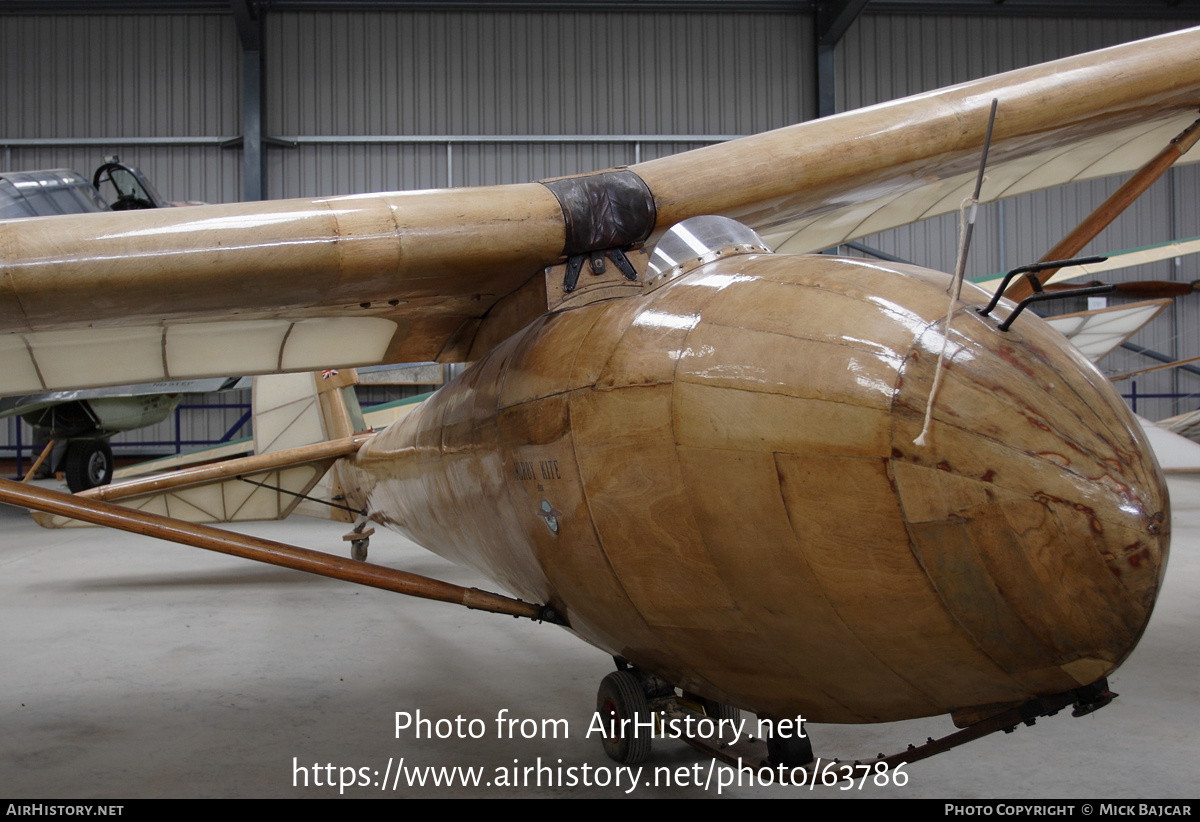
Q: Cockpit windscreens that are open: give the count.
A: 1